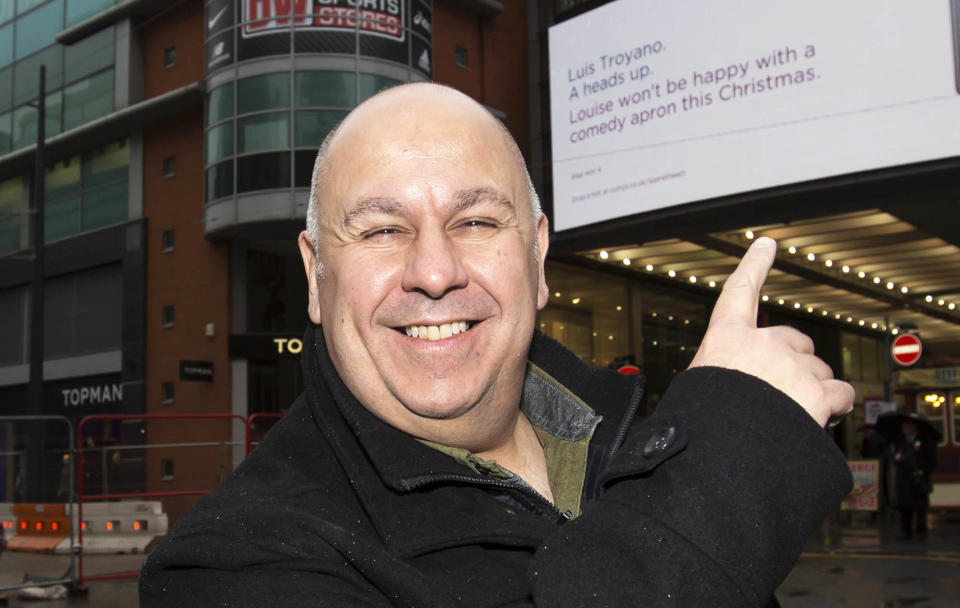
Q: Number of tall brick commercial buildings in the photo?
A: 1